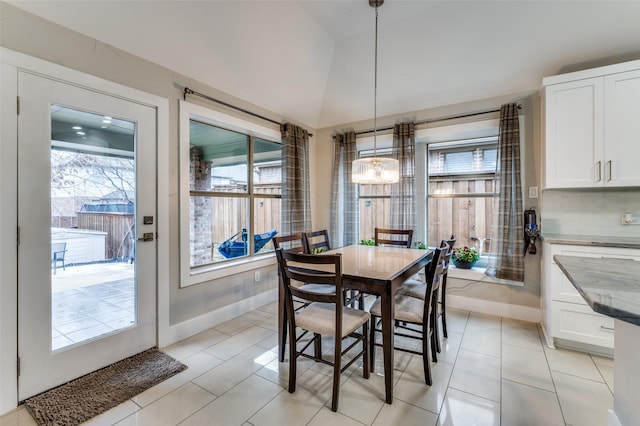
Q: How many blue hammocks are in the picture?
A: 1